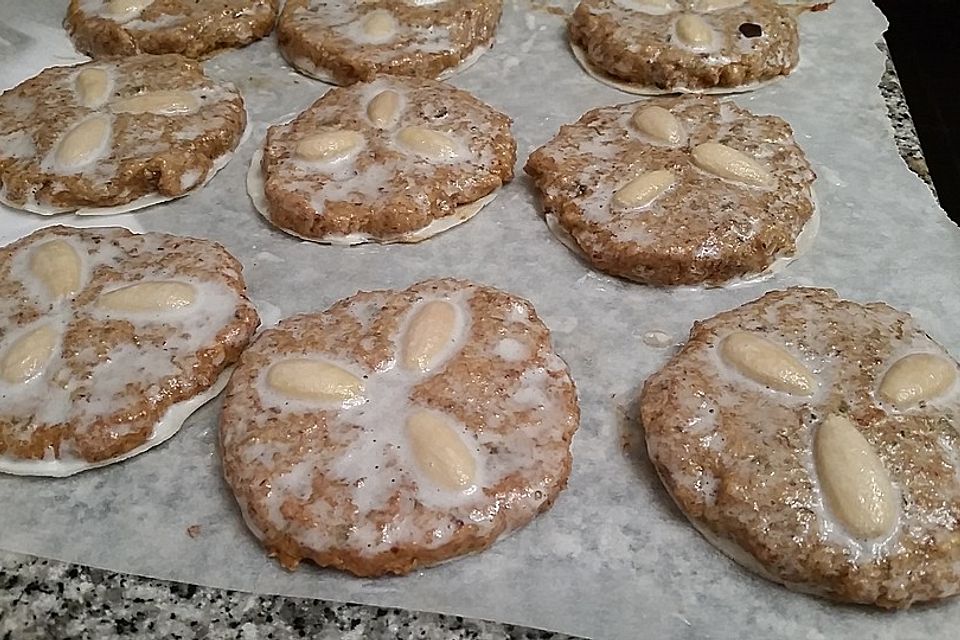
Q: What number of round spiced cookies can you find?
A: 9